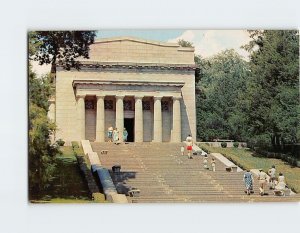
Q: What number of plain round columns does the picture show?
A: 6